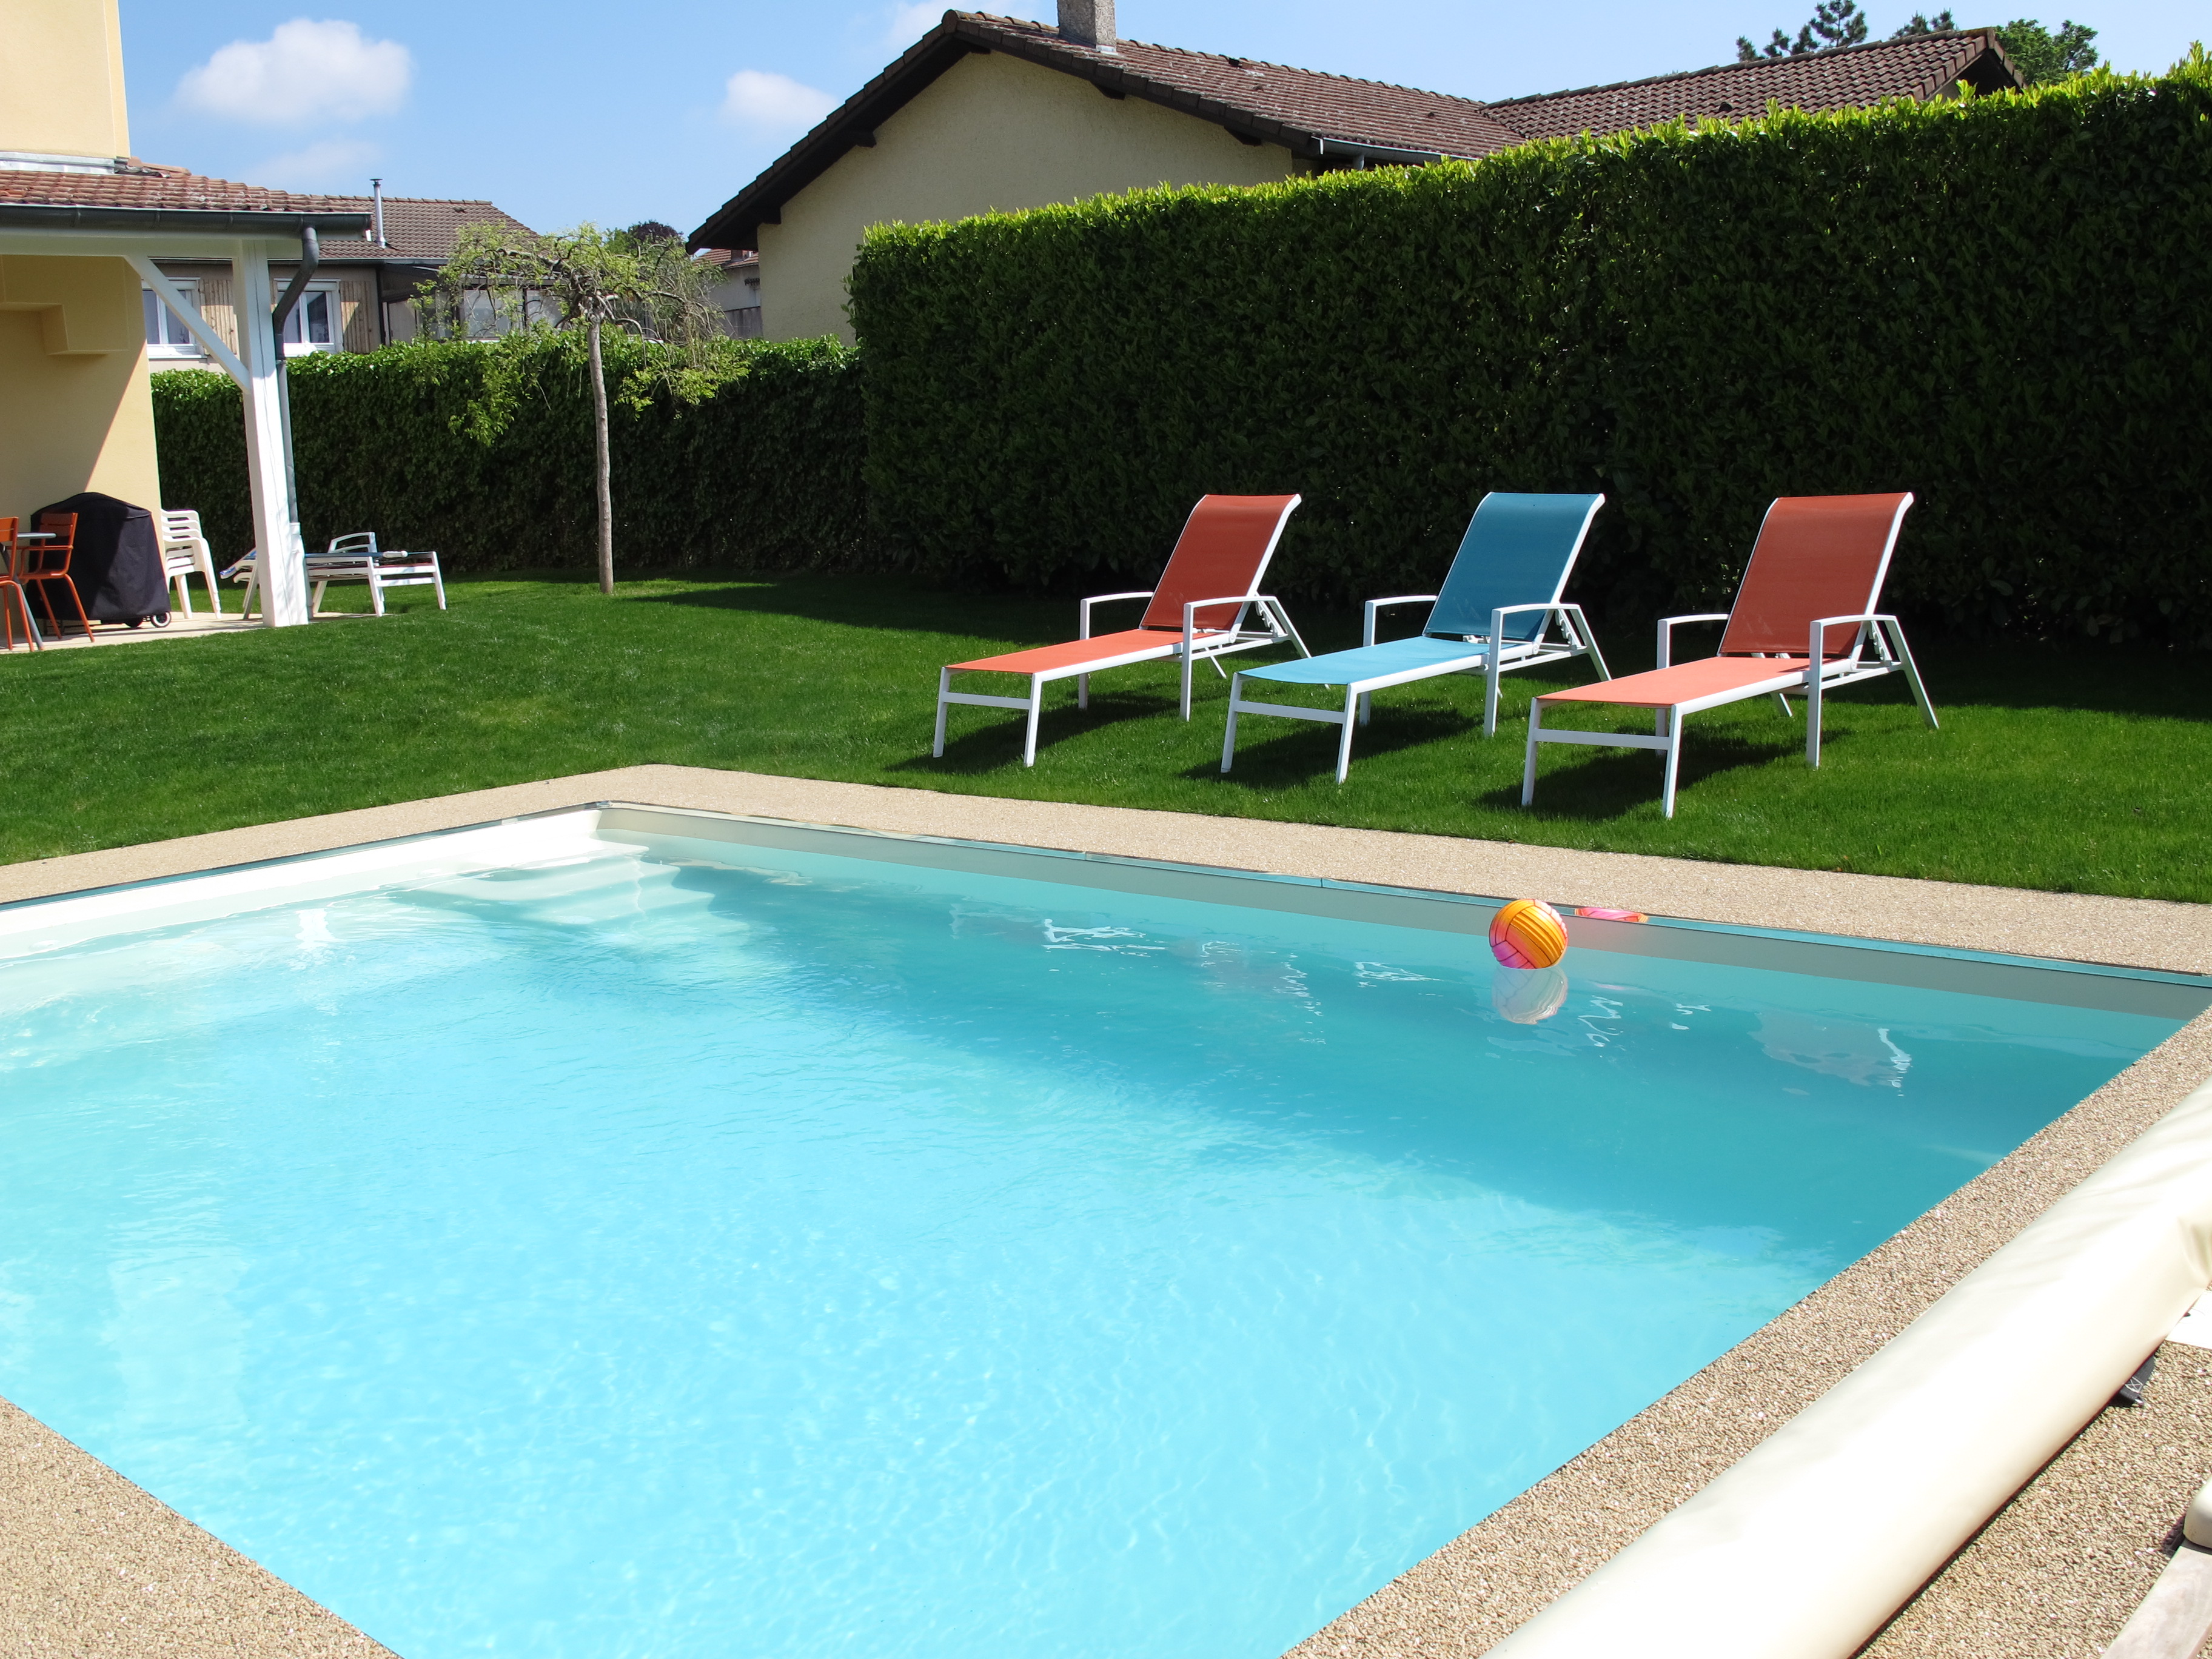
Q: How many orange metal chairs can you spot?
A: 2